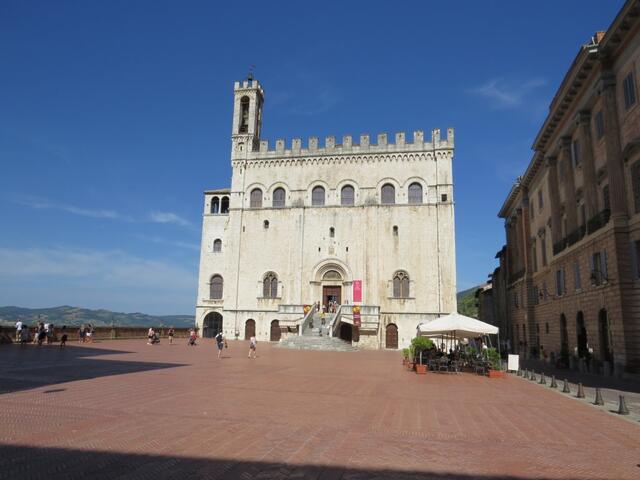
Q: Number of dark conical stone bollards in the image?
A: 9